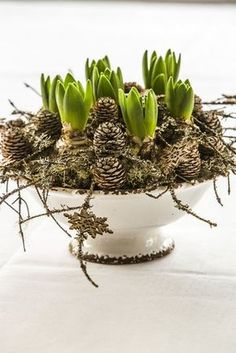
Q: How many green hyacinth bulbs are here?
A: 7